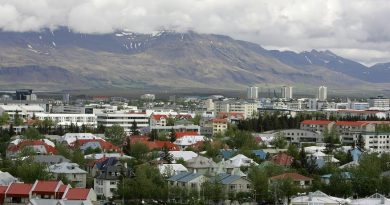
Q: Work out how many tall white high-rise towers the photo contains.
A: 3